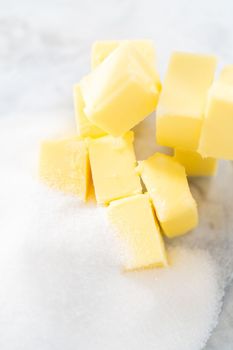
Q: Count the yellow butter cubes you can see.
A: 10